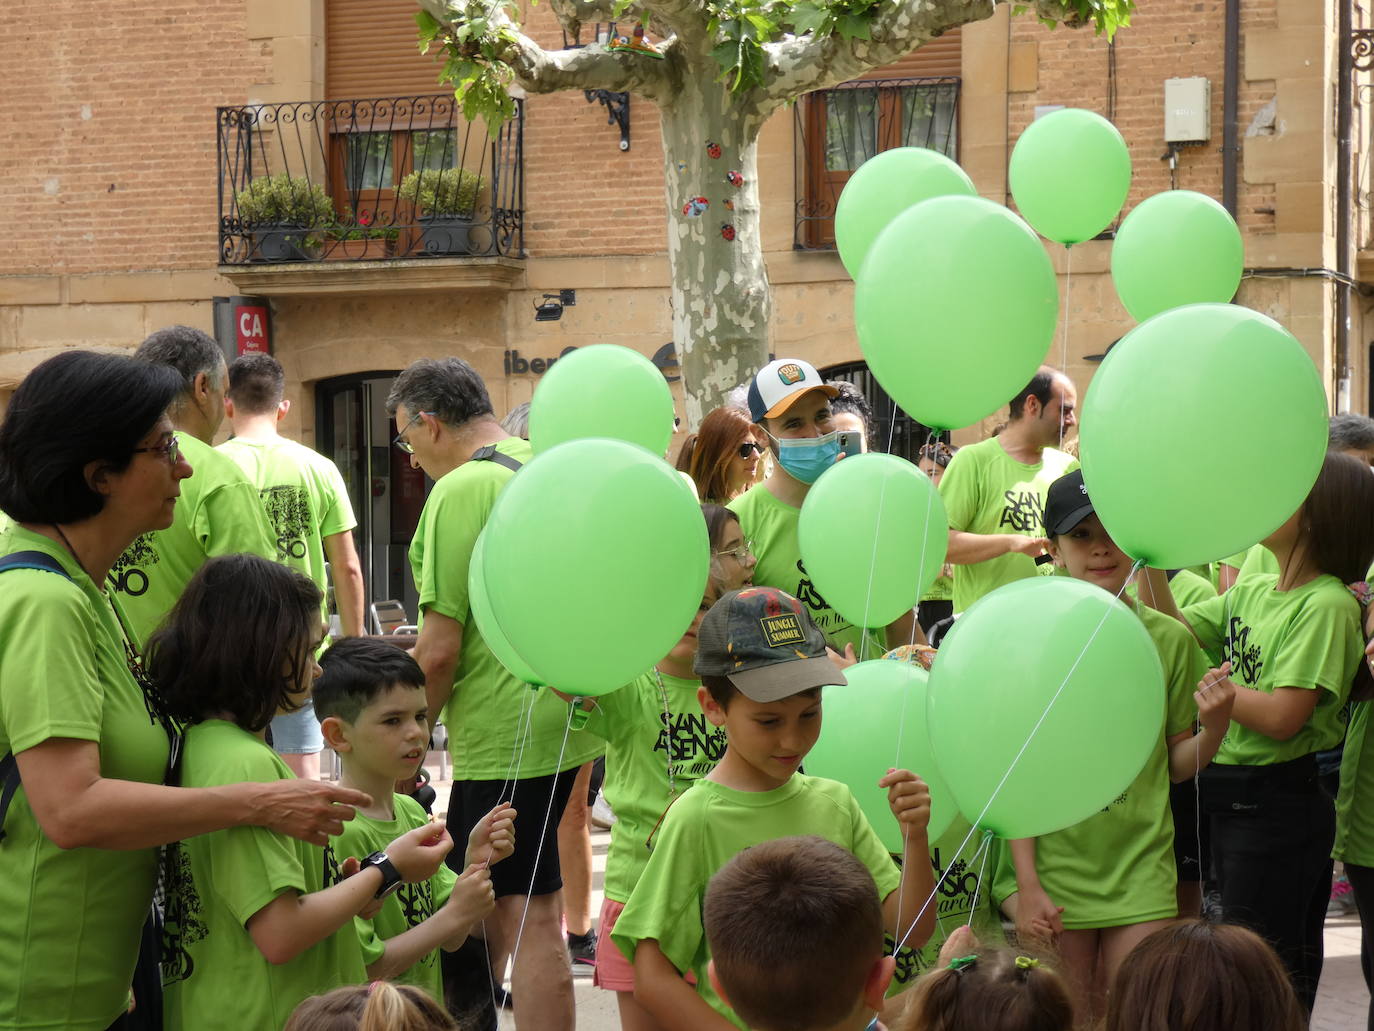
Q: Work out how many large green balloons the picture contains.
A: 11